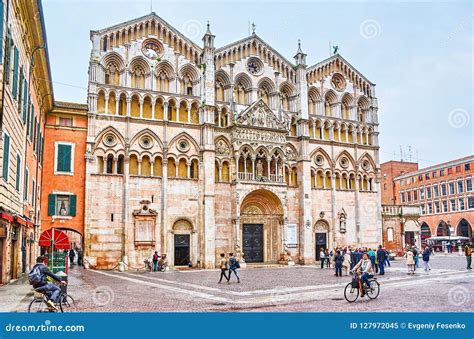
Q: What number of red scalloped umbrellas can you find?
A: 1